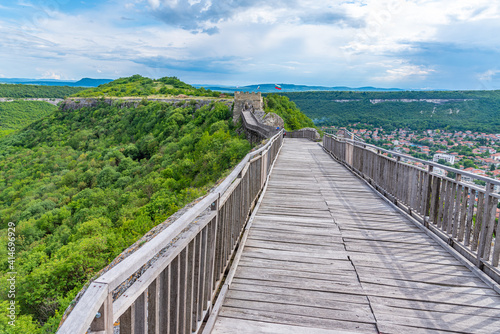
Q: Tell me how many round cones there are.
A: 0